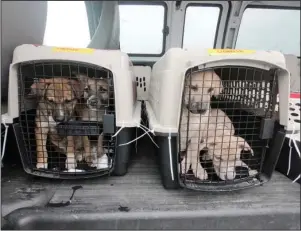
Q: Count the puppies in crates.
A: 4